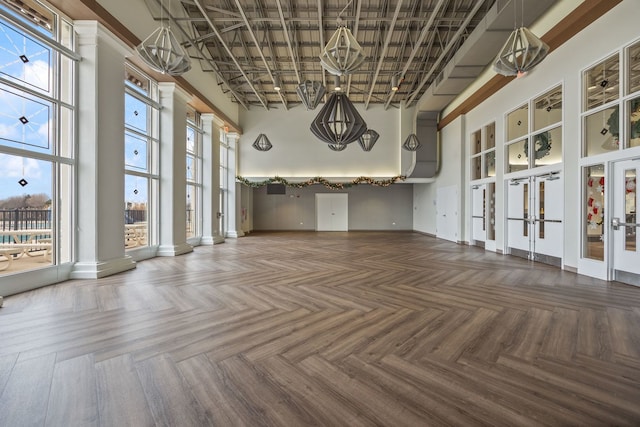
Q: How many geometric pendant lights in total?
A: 9